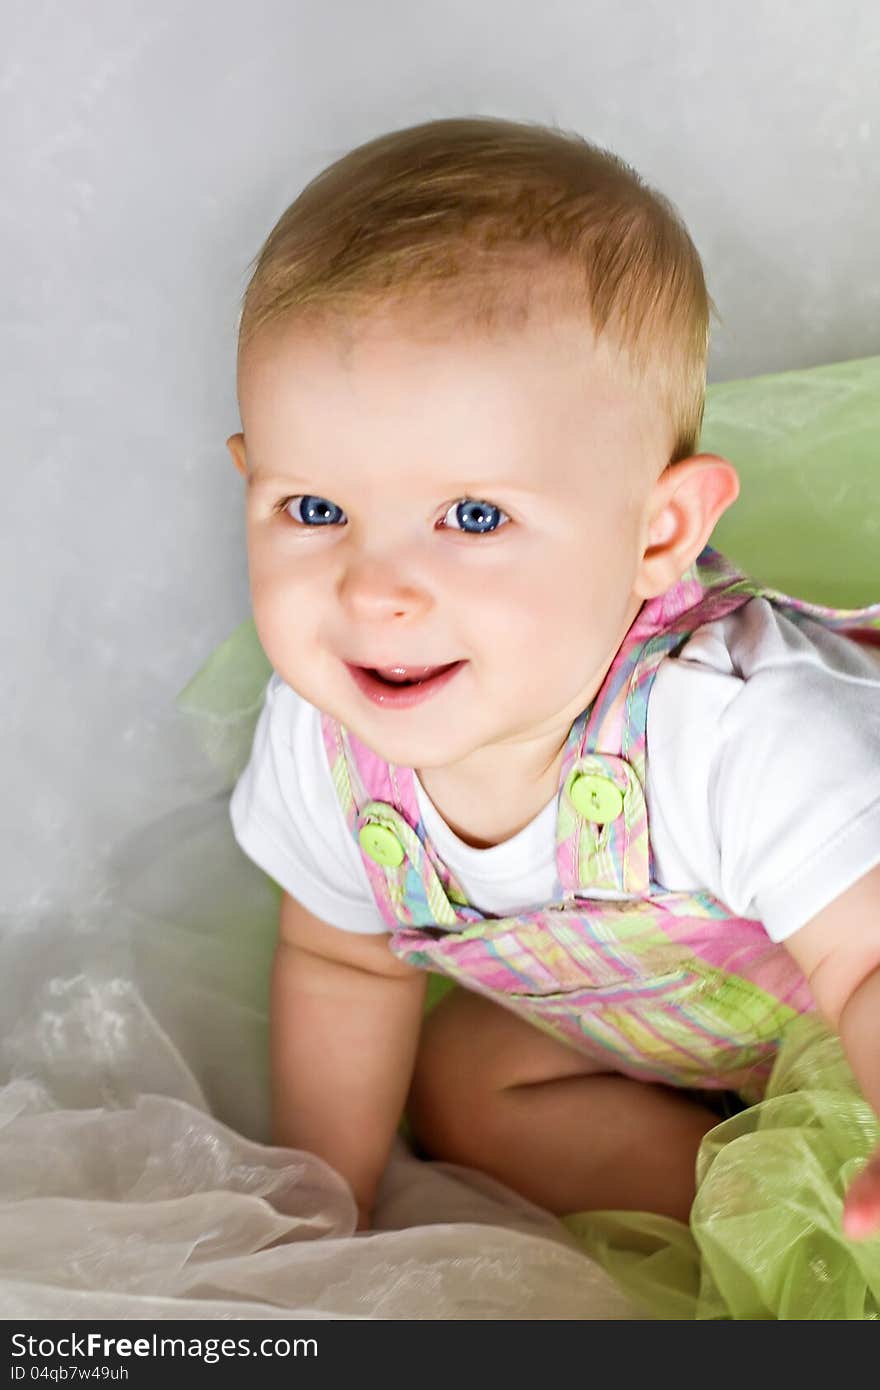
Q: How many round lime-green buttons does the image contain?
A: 2